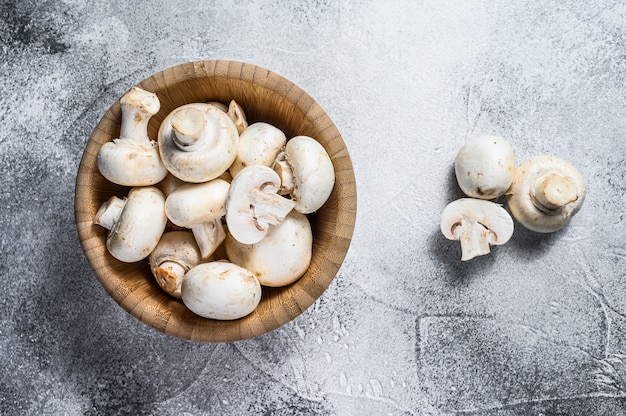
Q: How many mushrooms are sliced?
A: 2